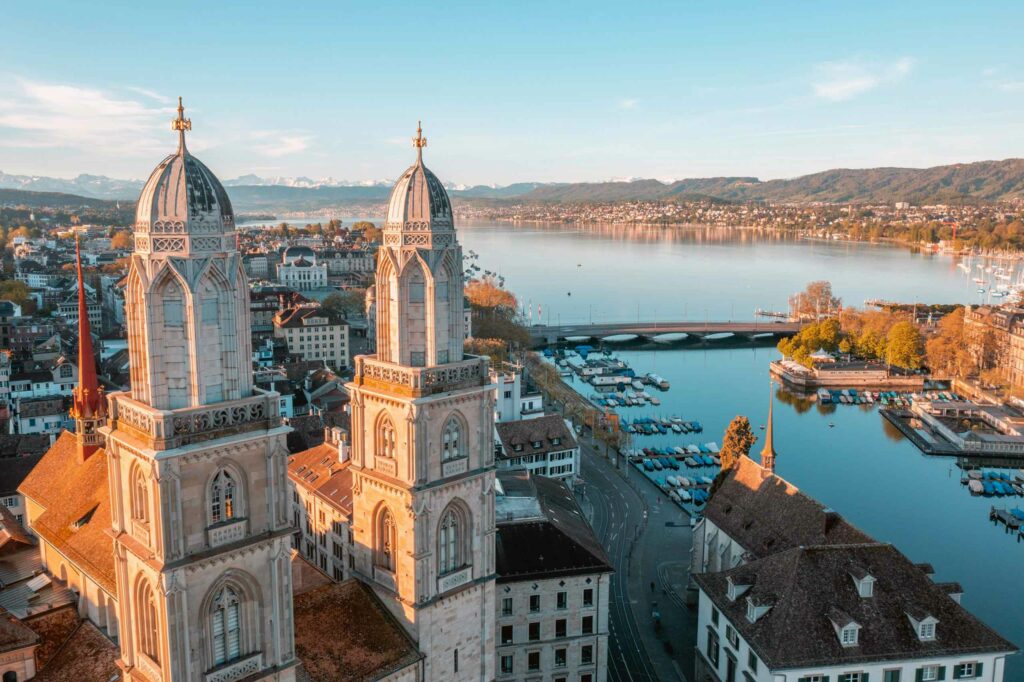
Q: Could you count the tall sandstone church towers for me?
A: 2